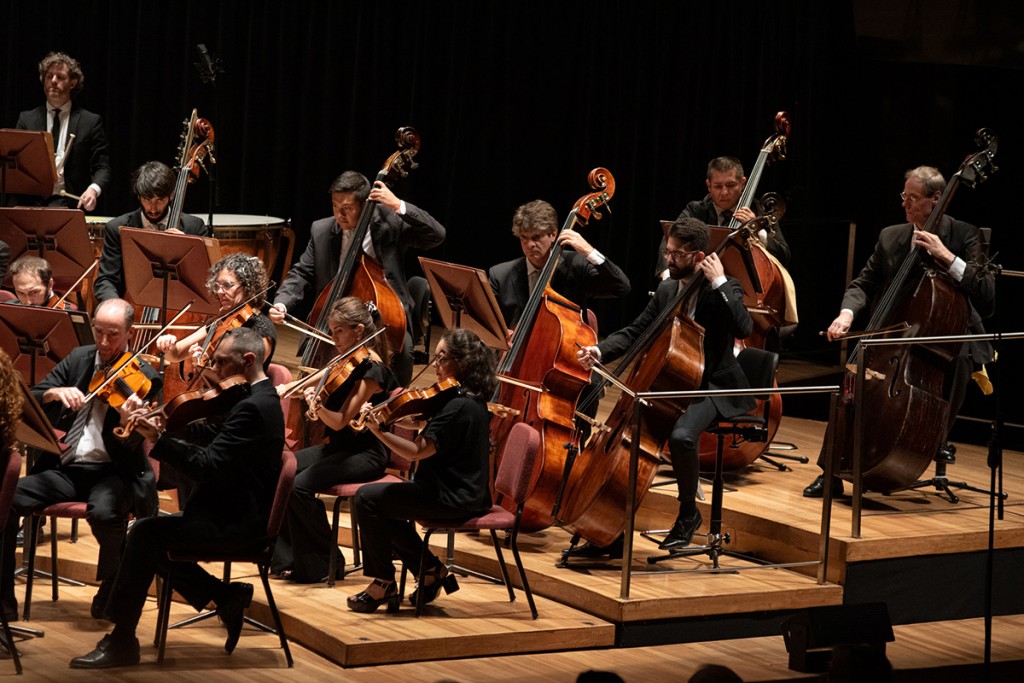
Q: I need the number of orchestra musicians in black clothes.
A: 13